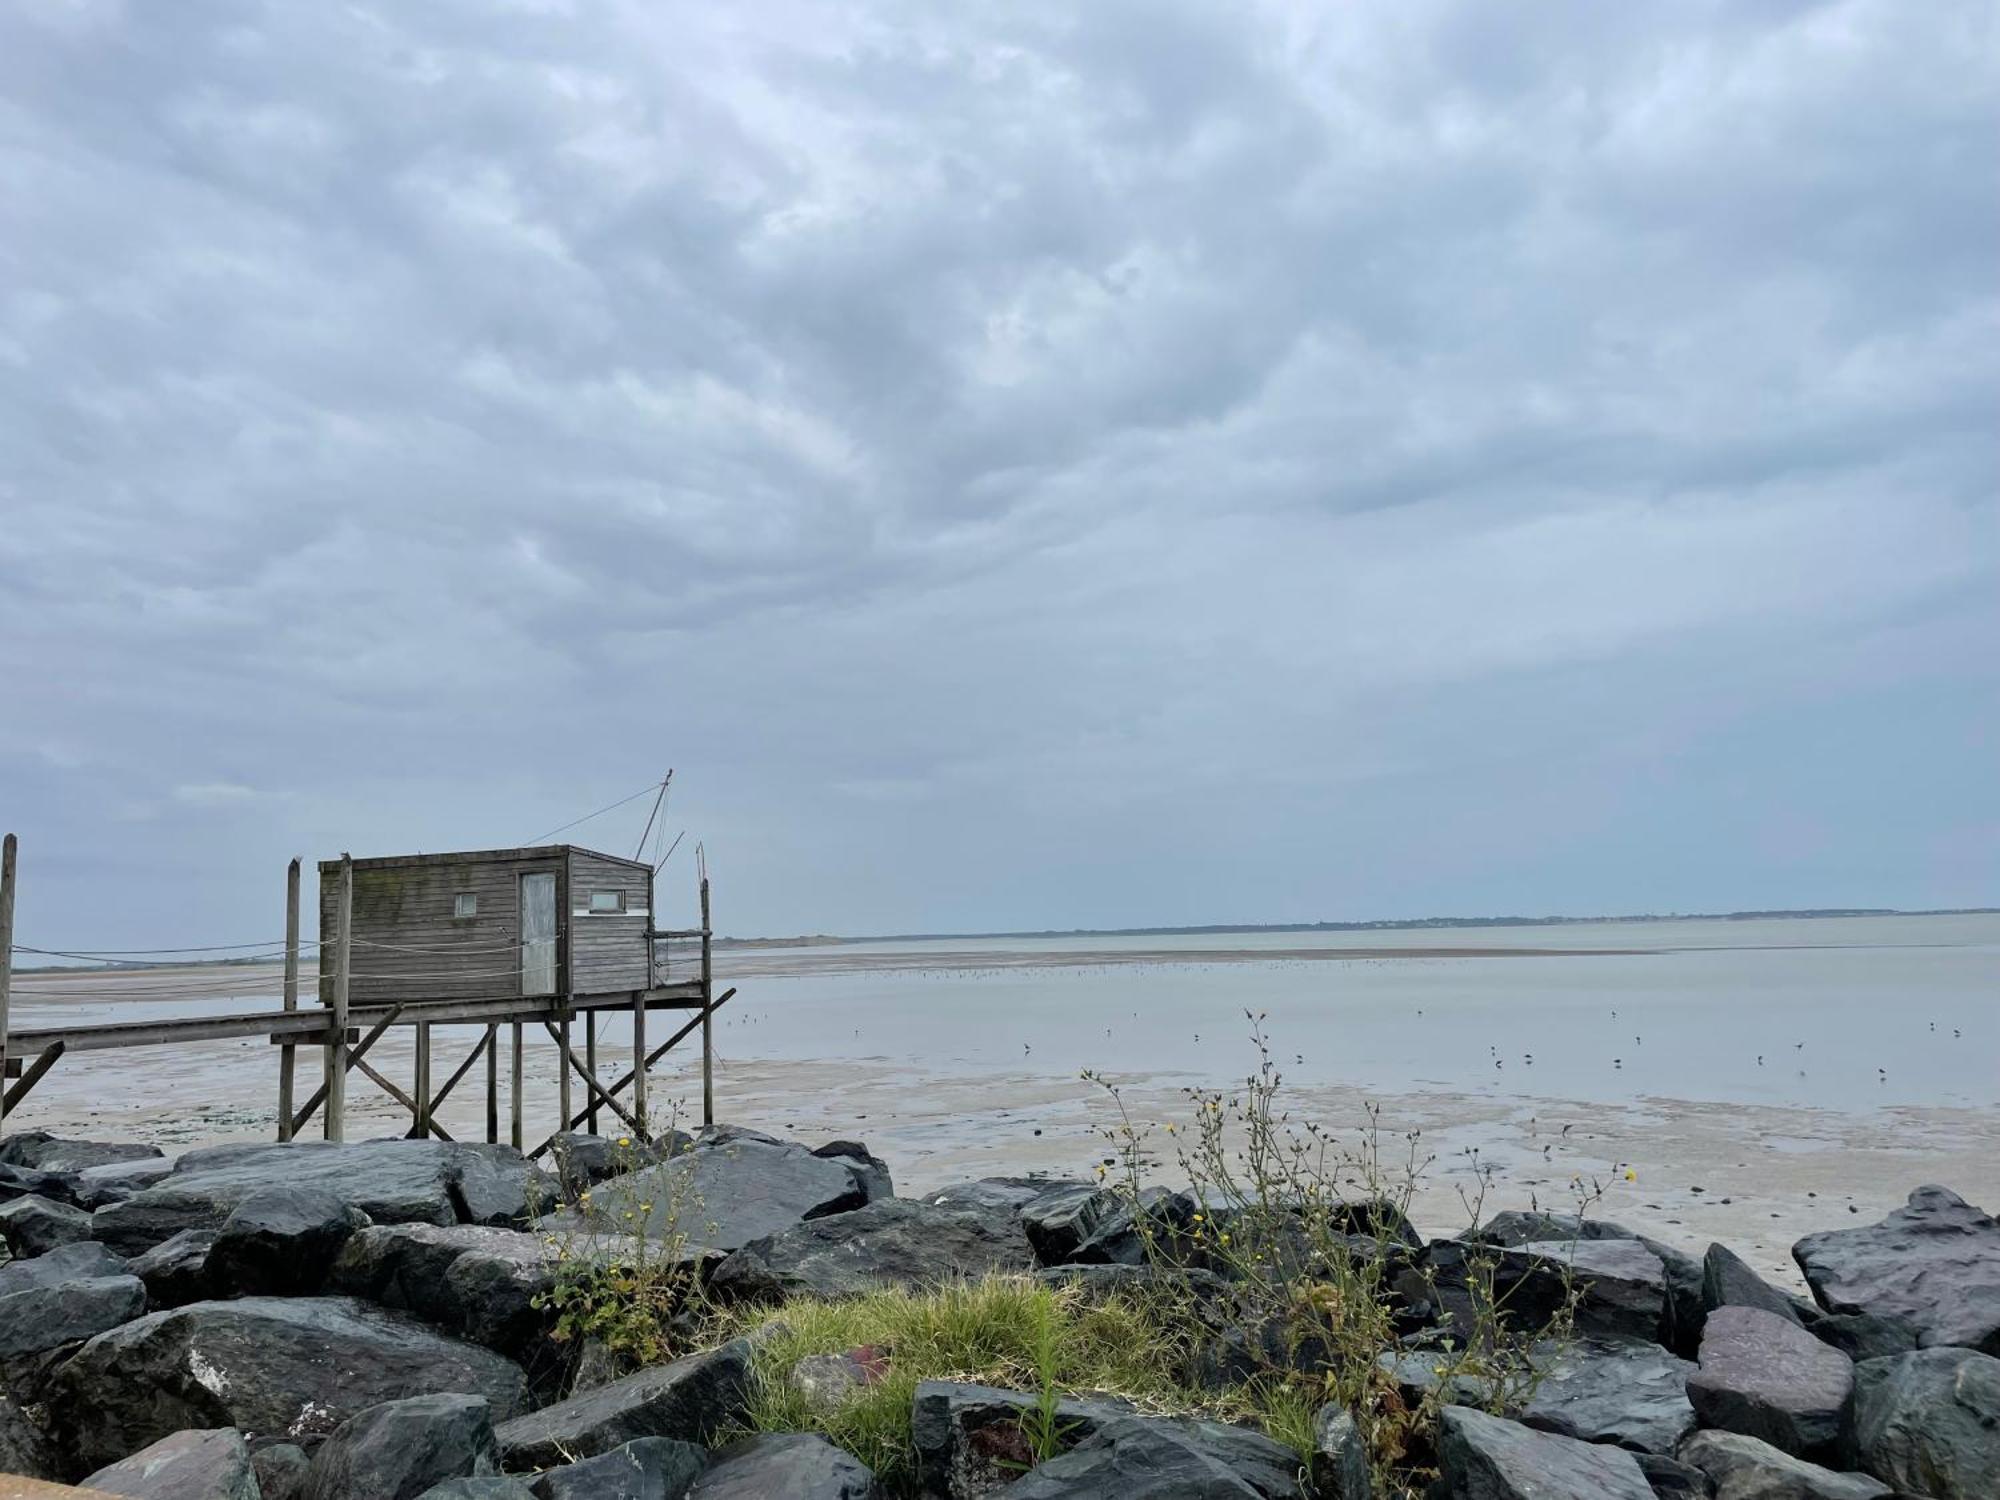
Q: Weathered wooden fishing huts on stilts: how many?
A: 1